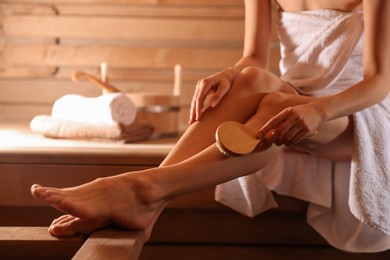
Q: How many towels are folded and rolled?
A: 2